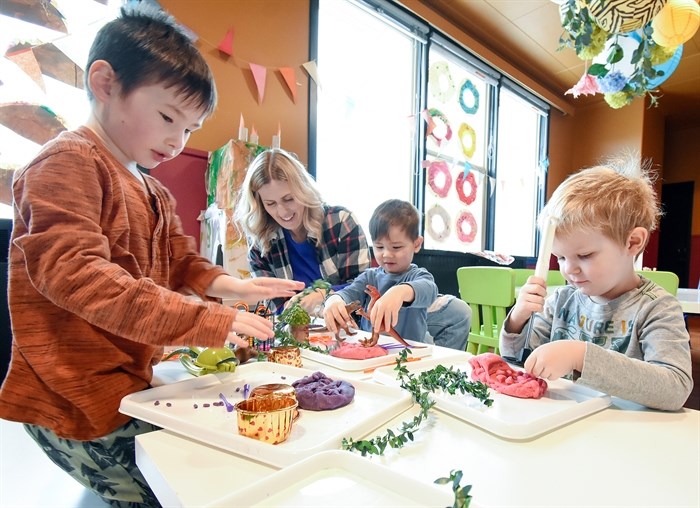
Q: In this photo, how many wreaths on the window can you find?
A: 8